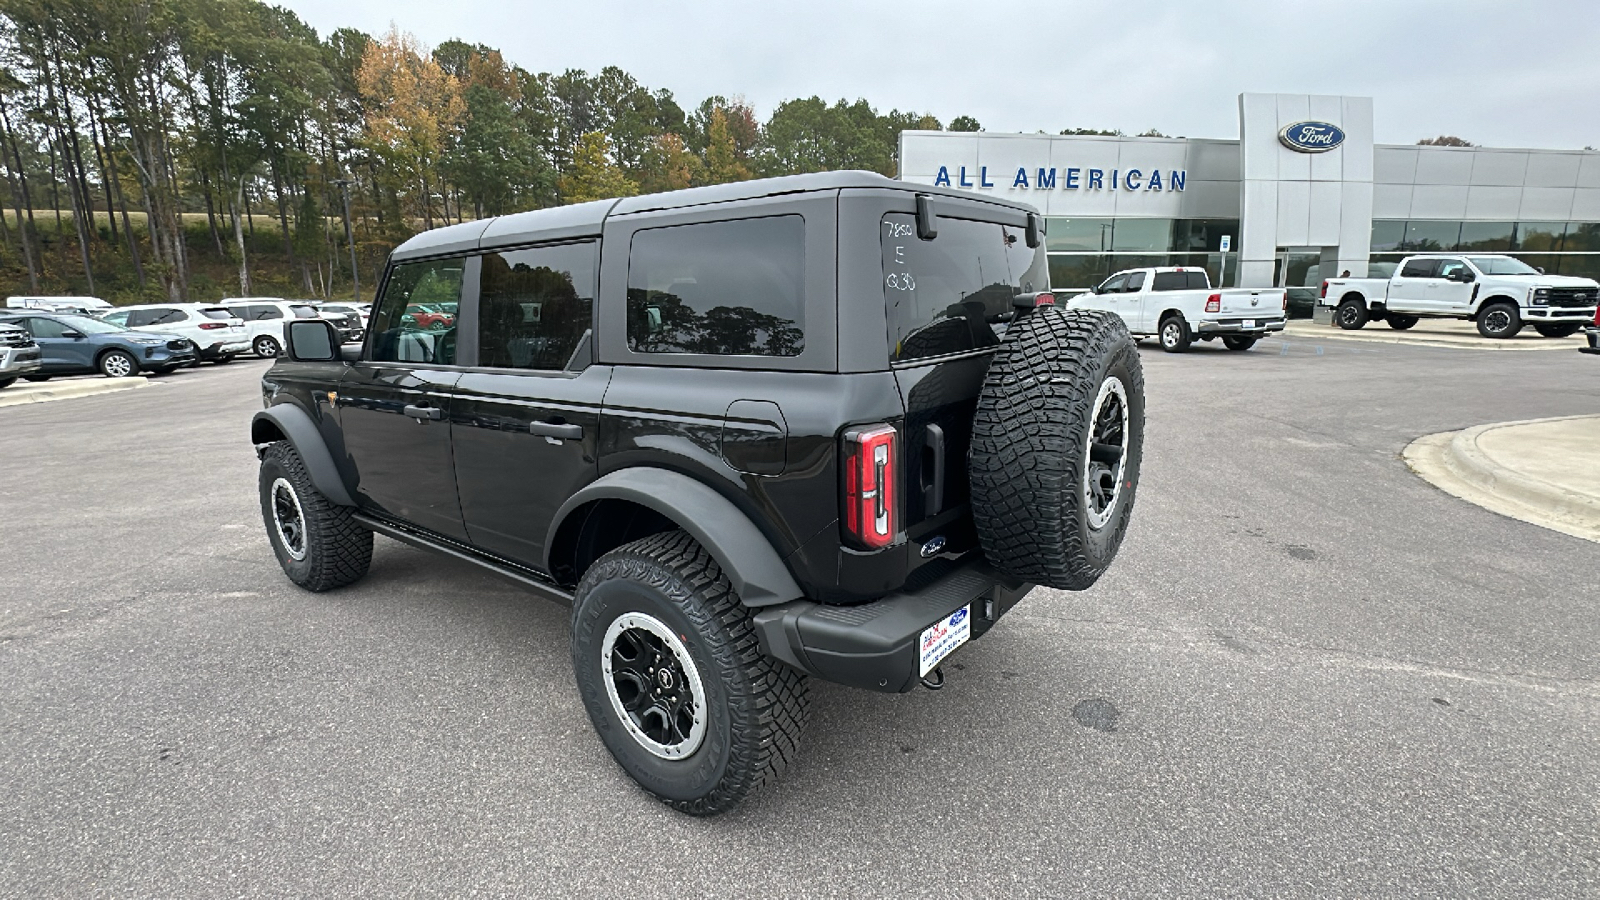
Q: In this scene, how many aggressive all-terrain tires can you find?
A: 3